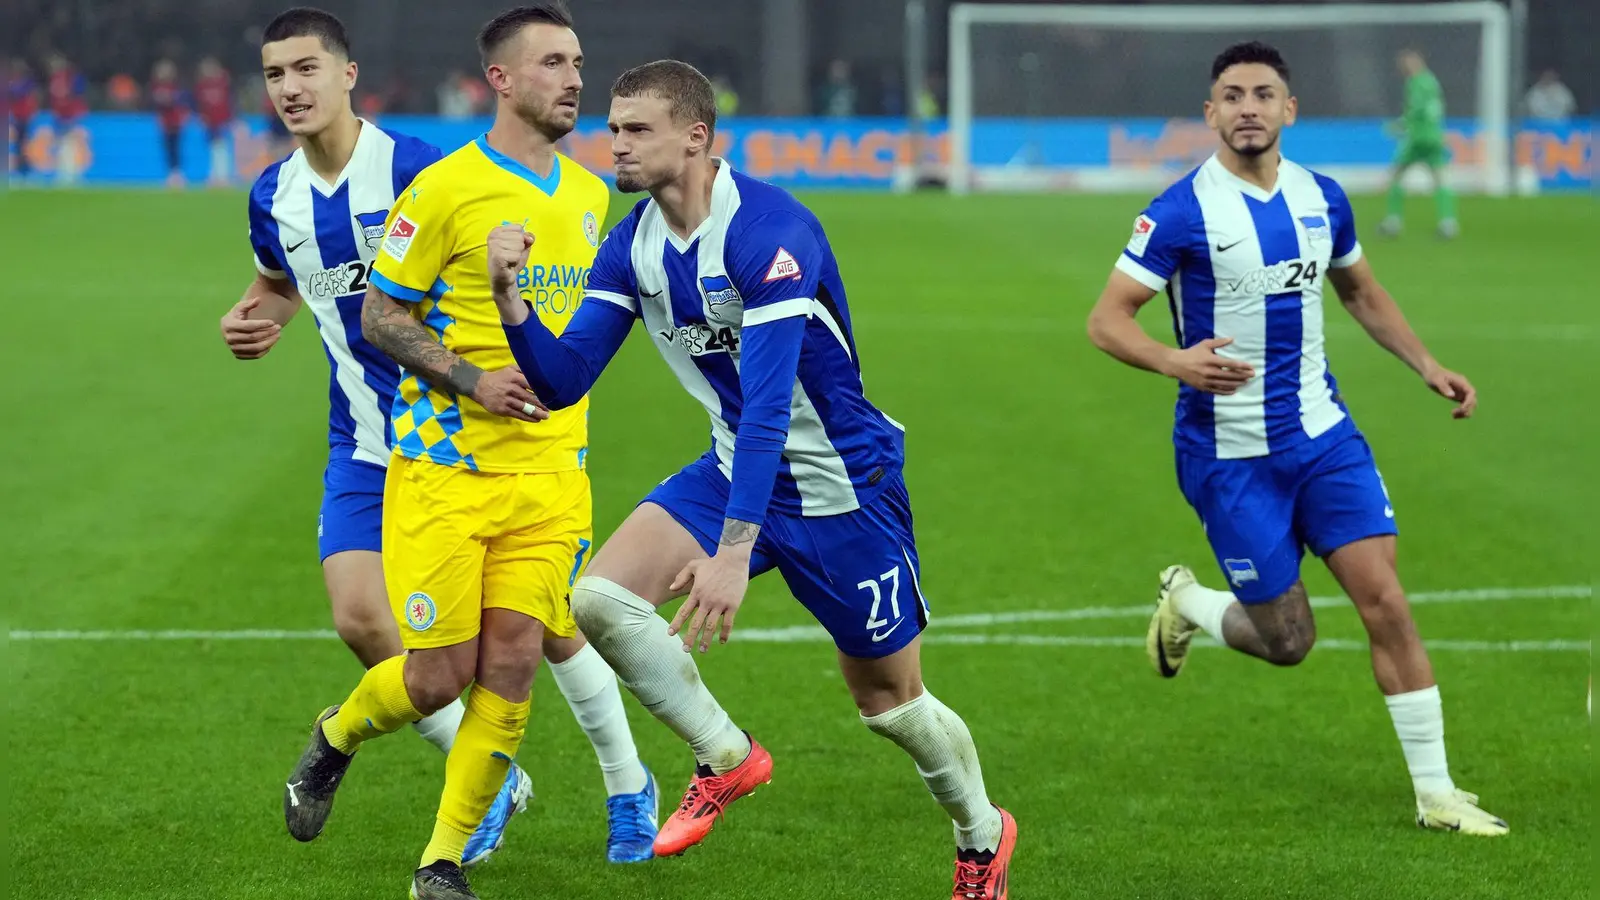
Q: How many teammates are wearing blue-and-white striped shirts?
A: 3